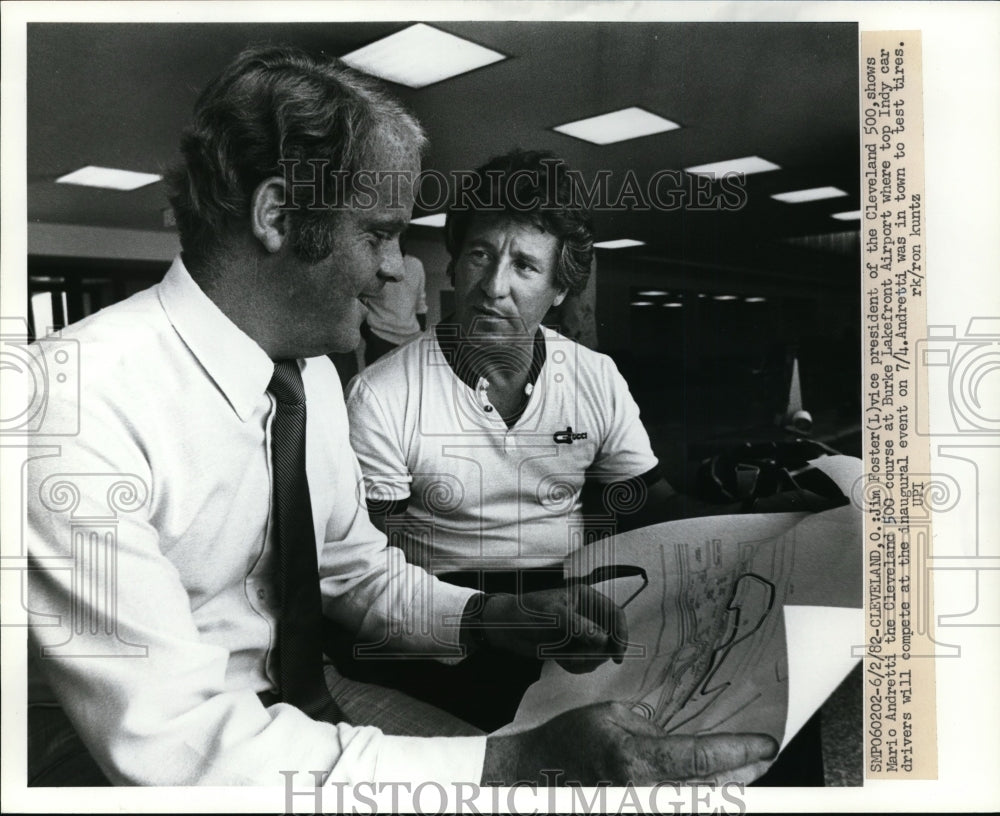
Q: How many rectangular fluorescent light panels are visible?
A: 8